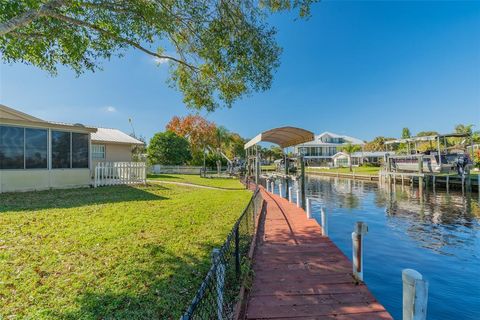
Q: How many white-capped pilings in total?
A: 9